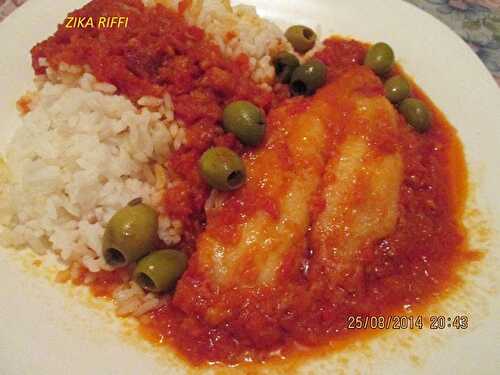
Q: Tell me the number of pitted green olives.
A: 10